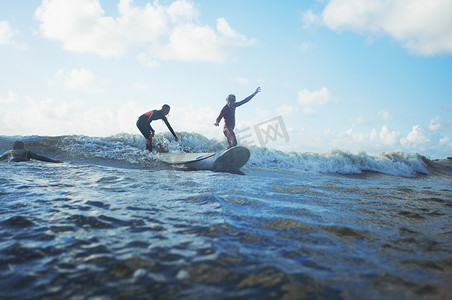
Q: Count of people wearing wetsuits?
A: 3